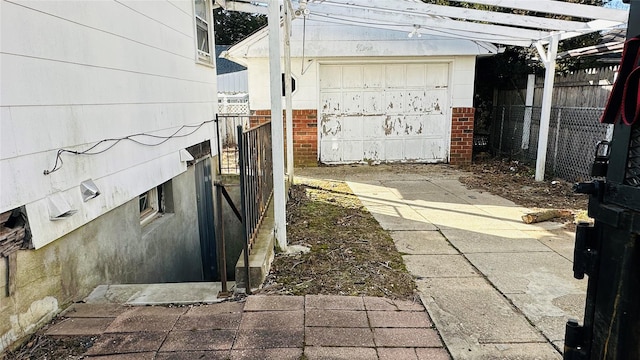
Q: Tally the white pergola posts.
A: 3